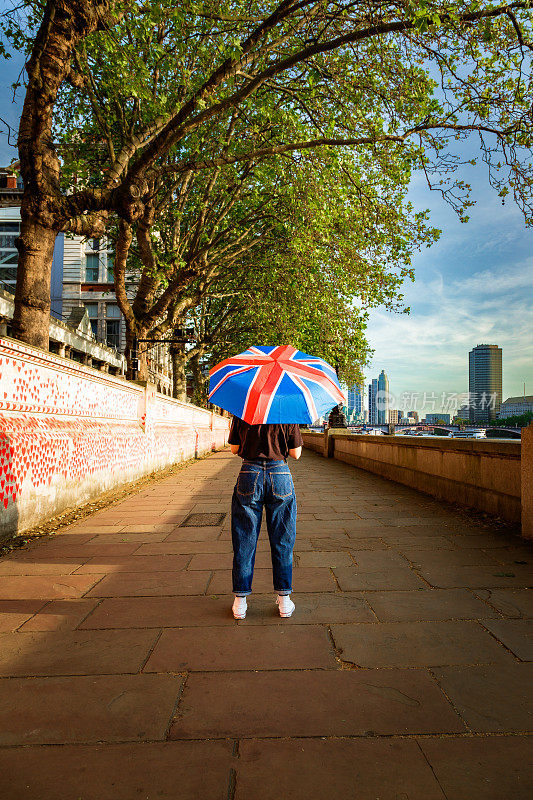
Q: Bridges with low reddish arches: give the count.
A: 1